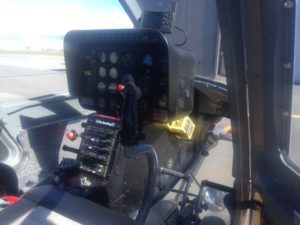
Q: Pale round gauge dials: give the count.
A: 6